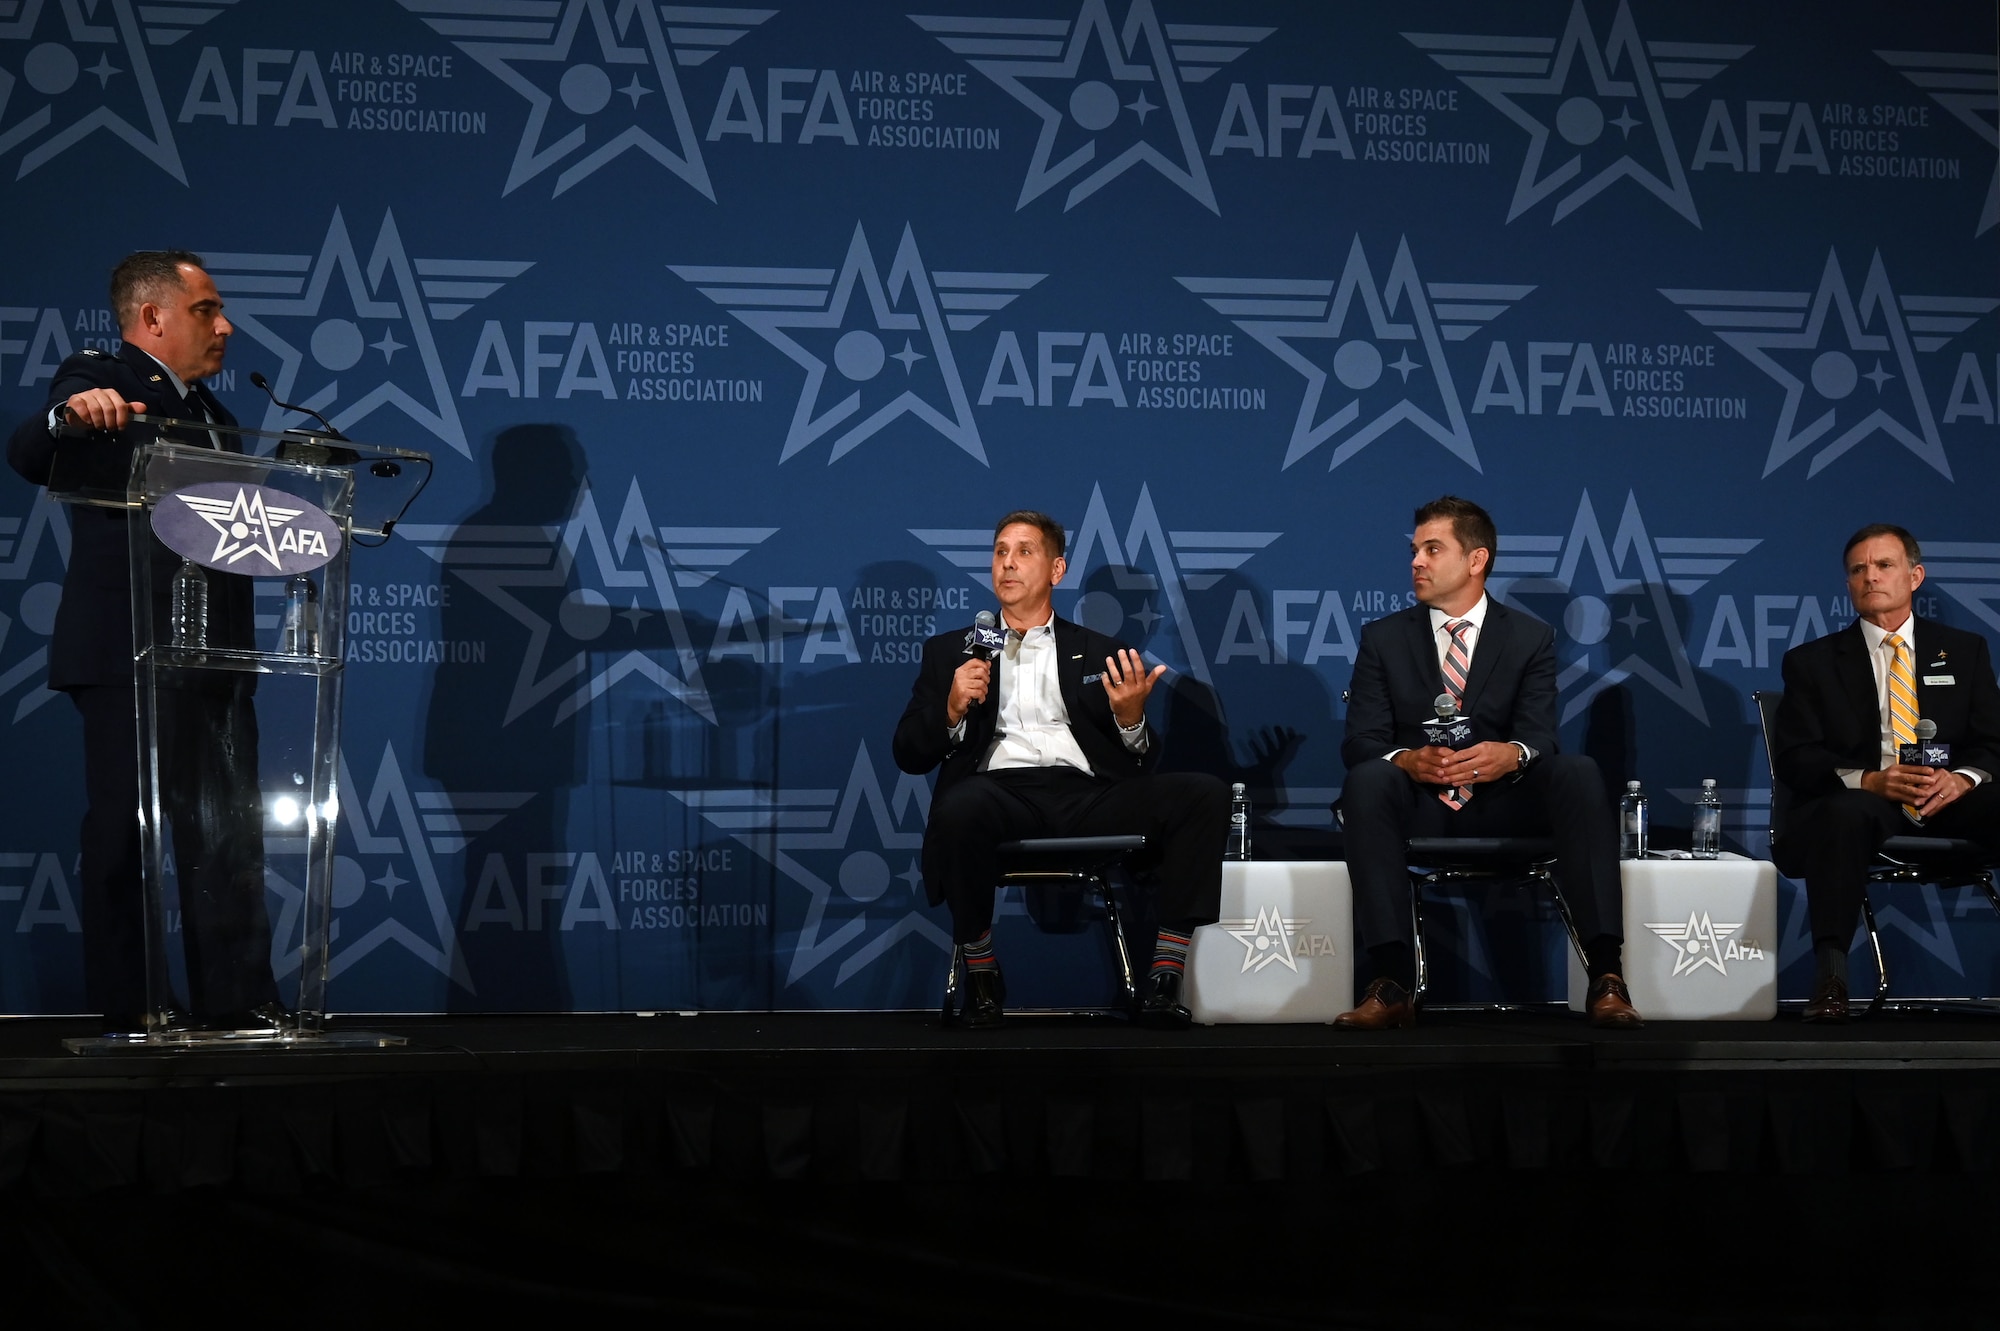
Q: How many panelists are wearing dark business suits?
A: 3